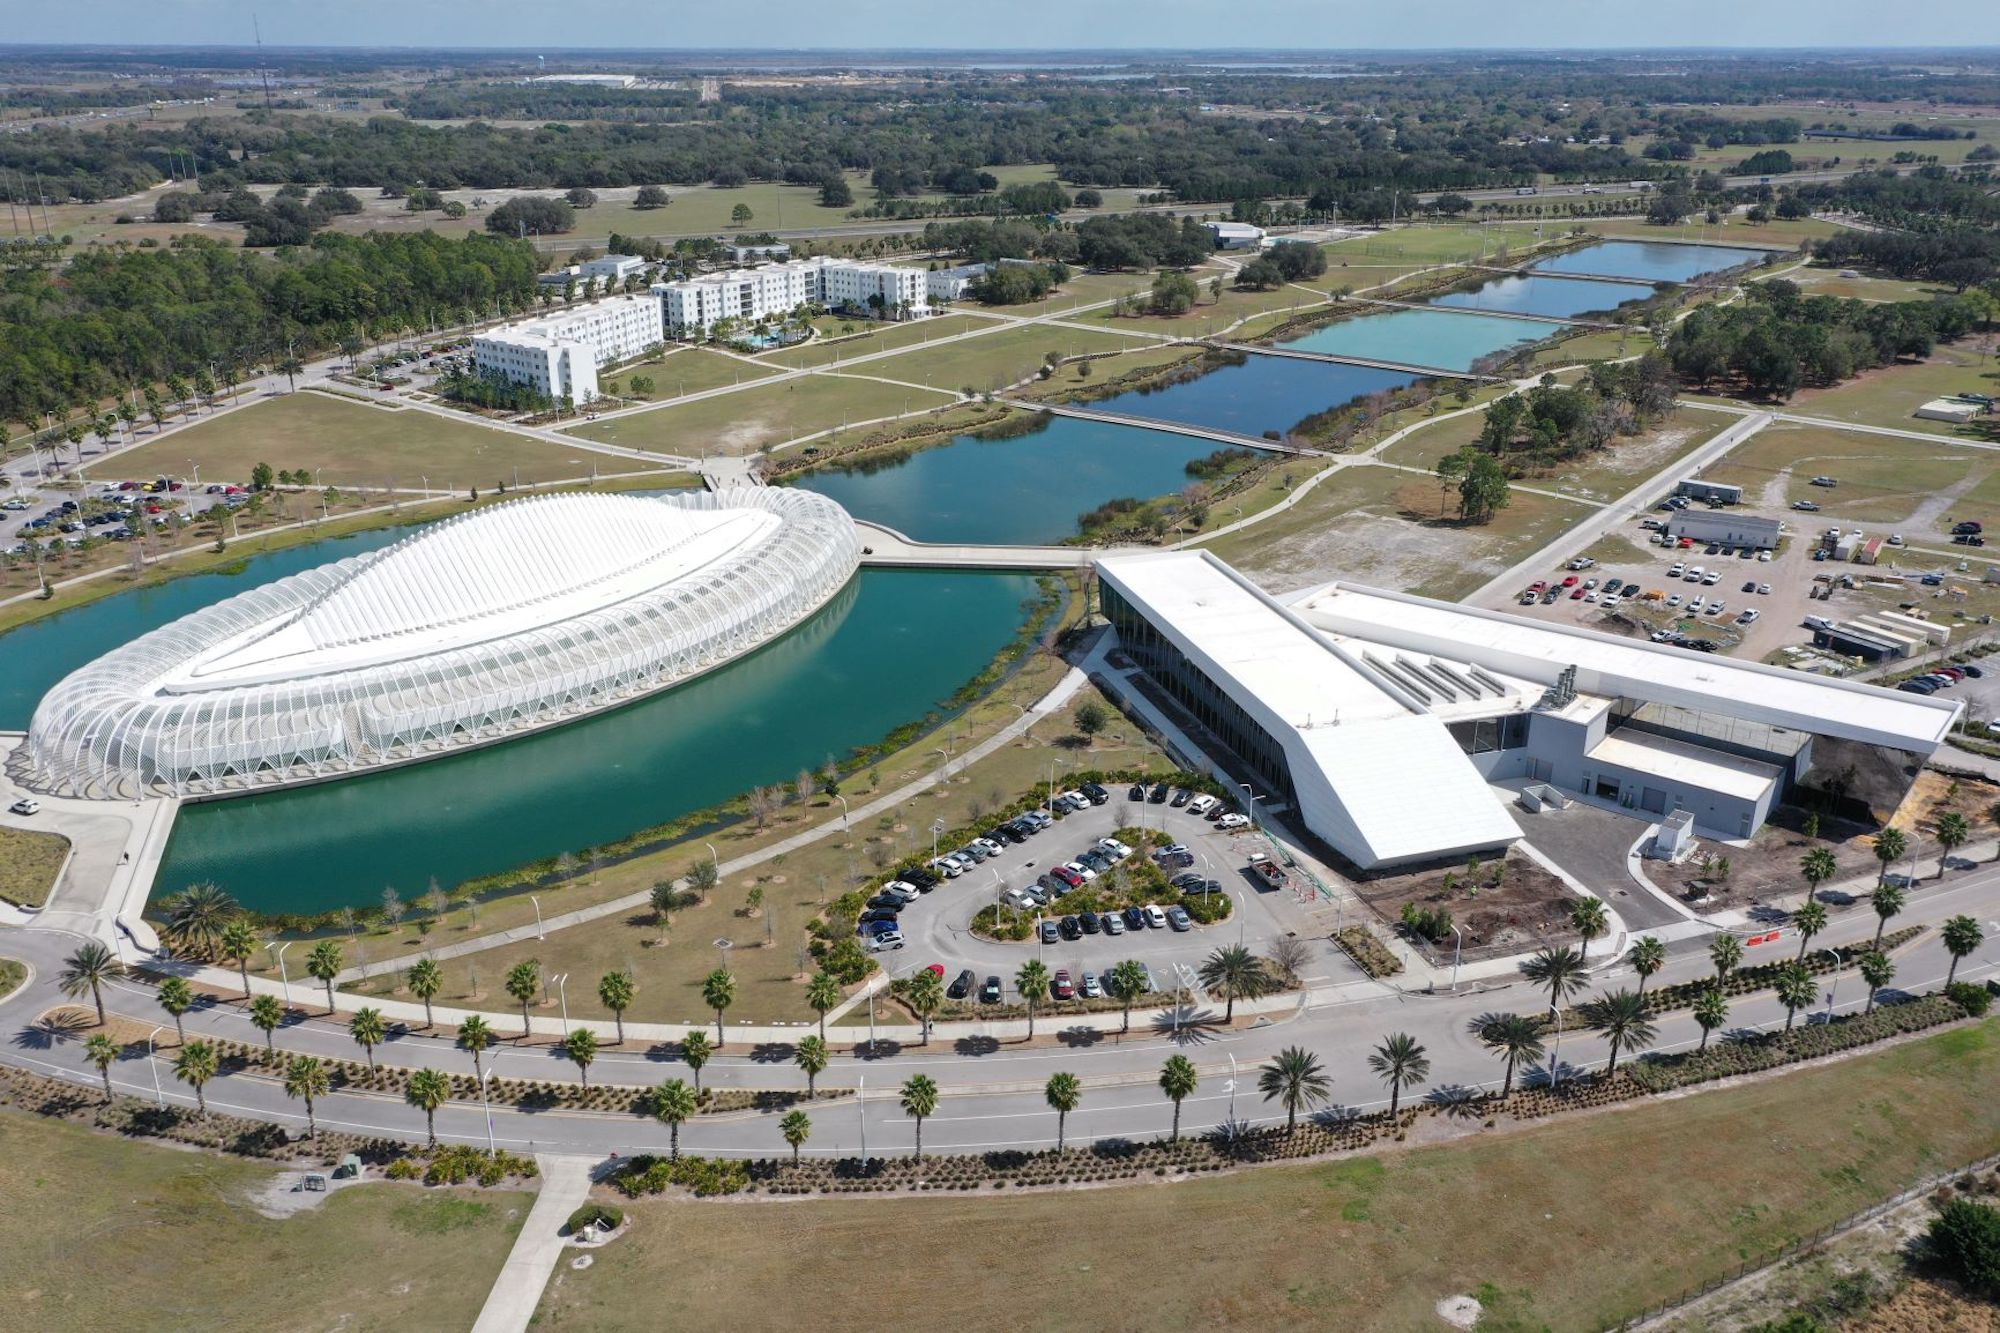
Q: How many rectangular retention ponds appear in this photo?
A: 5